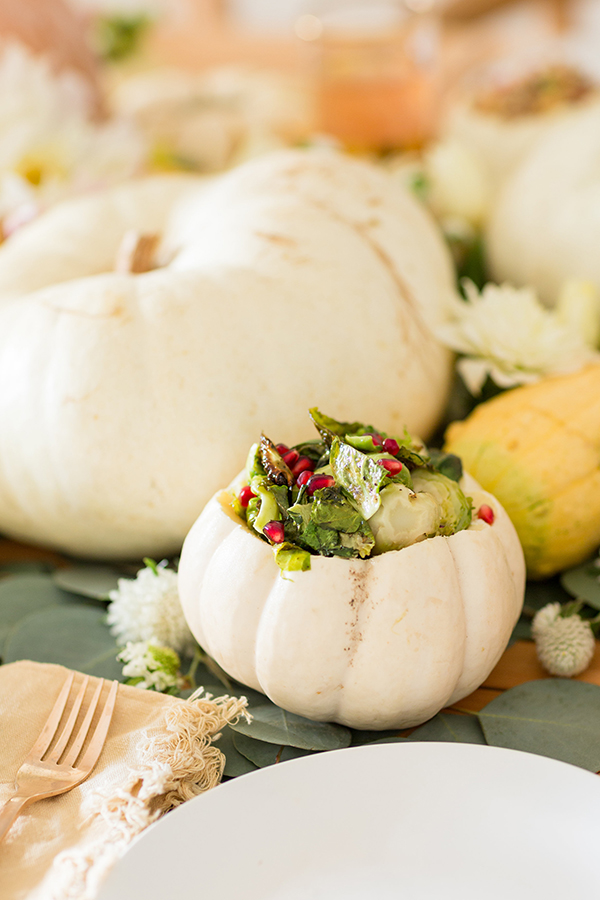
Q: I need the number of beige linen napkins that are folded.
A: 1